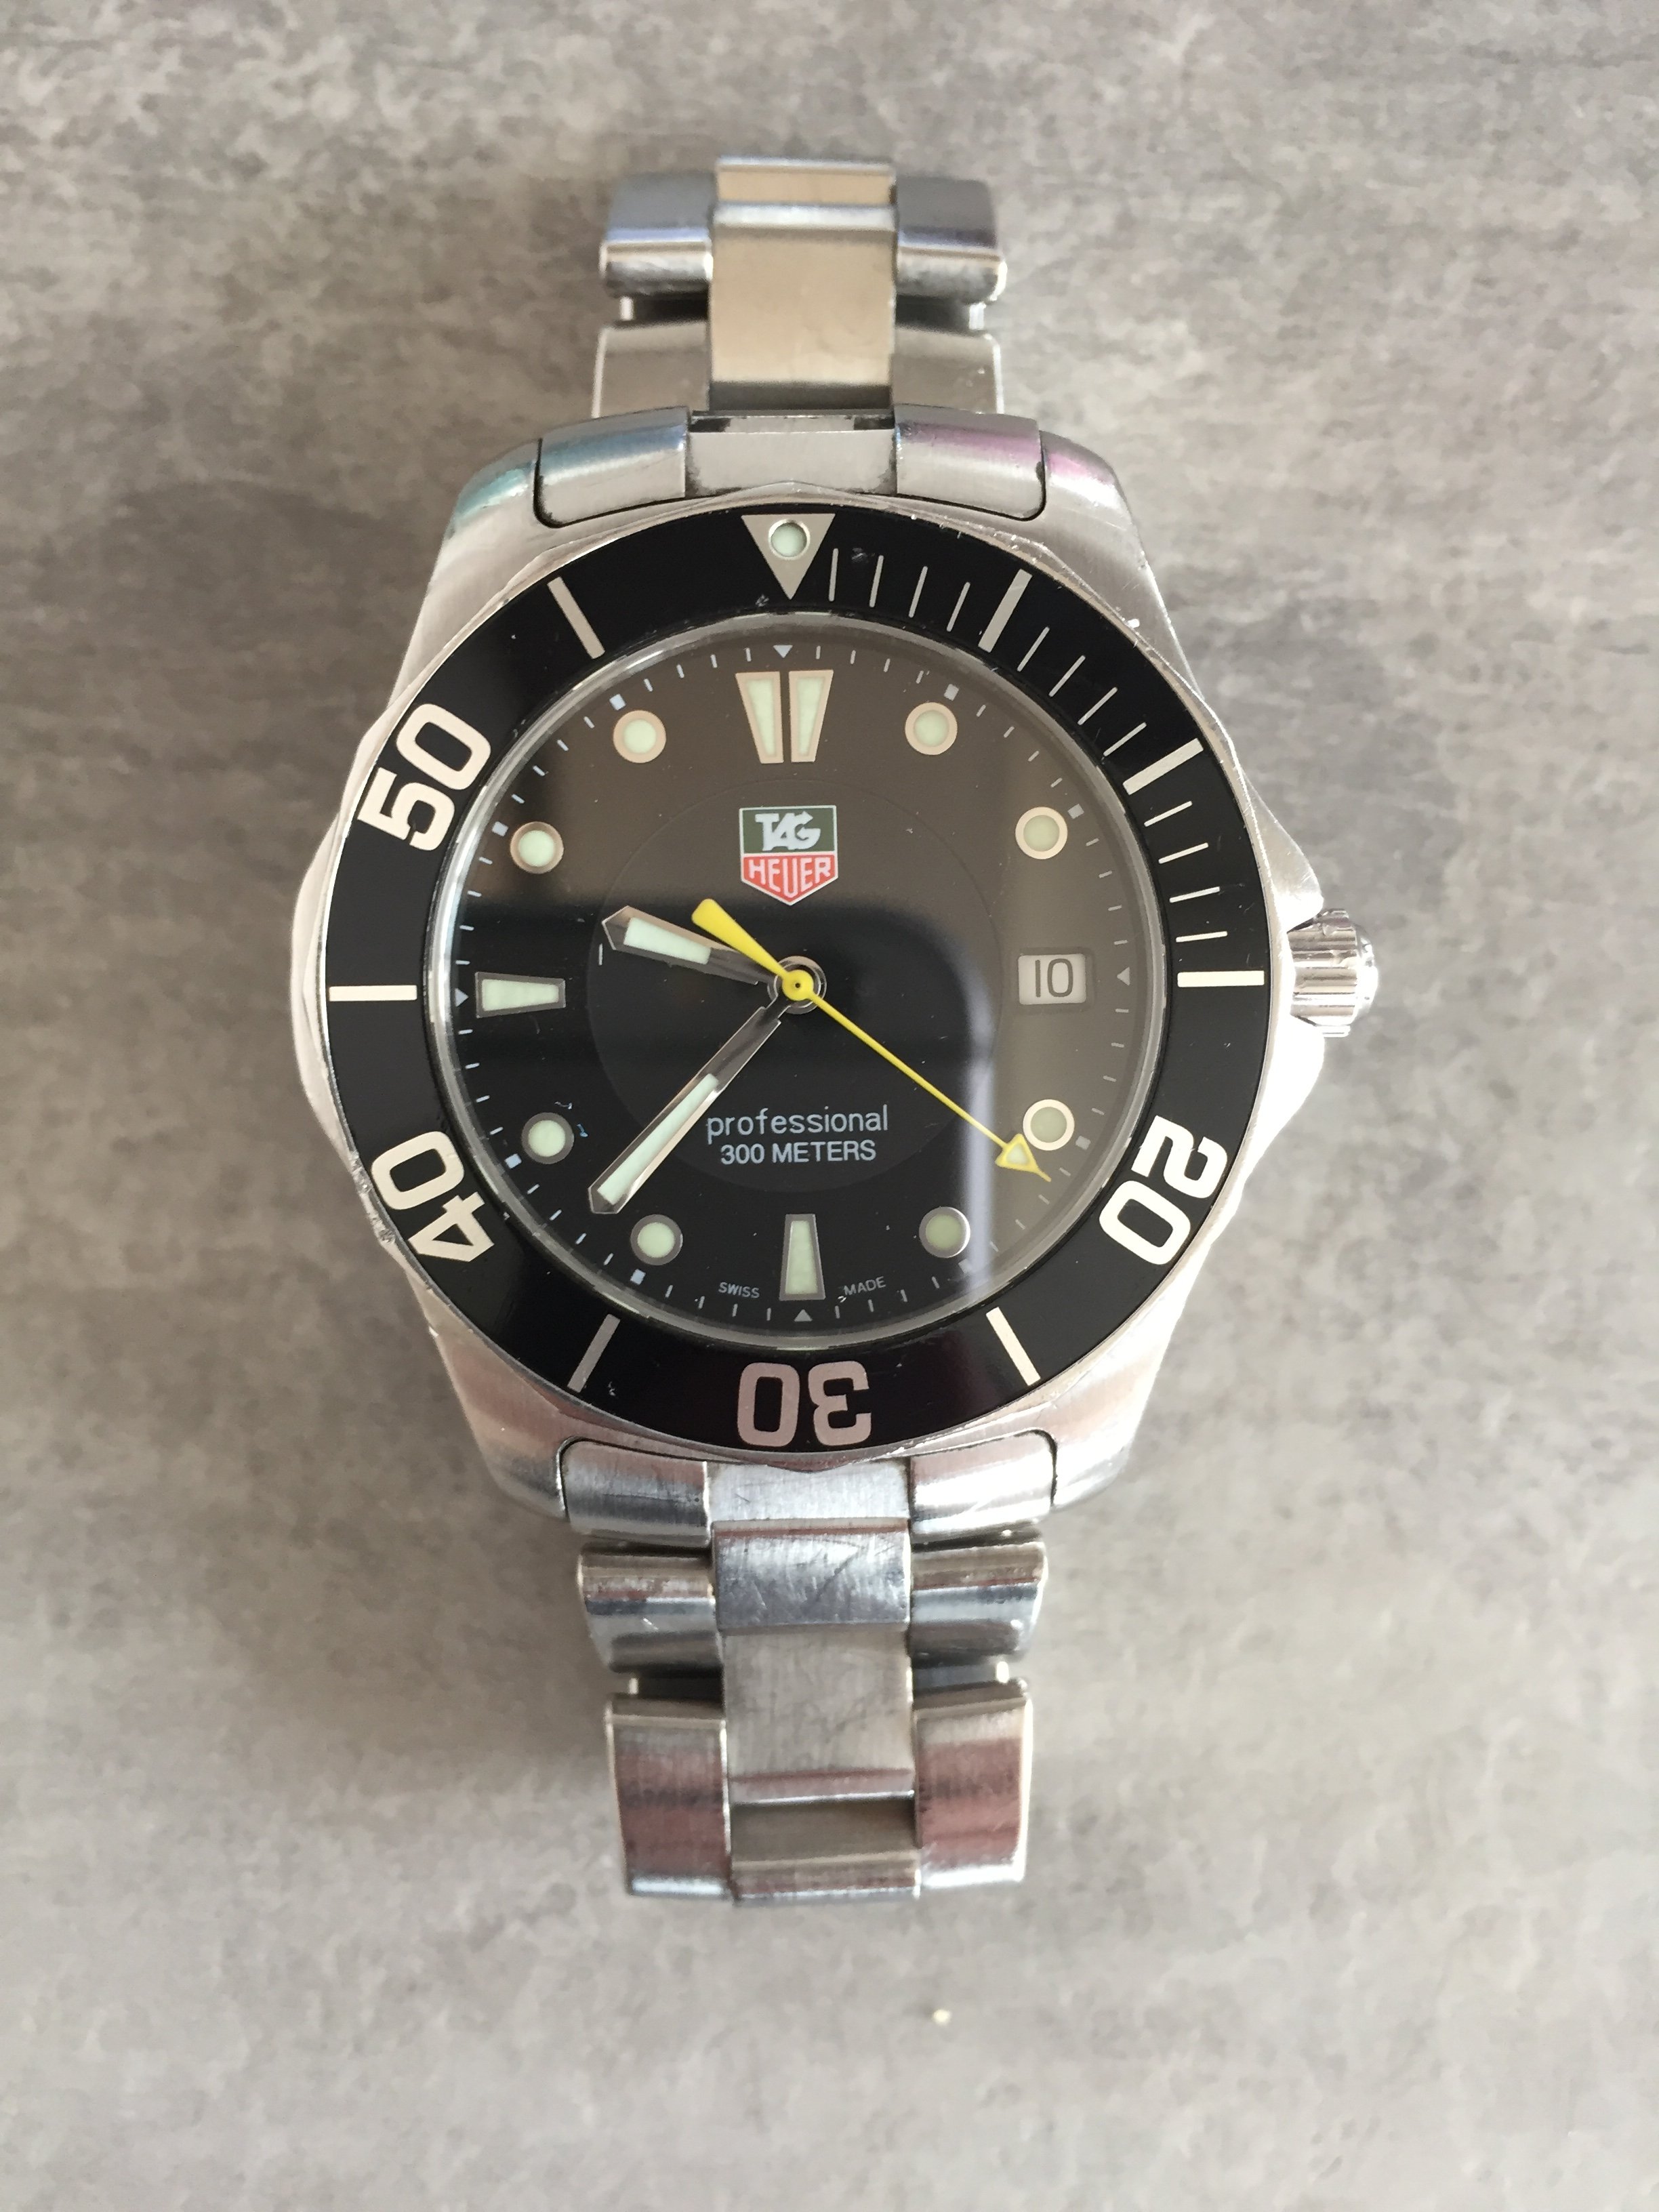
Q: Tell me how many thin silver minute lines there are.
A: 12